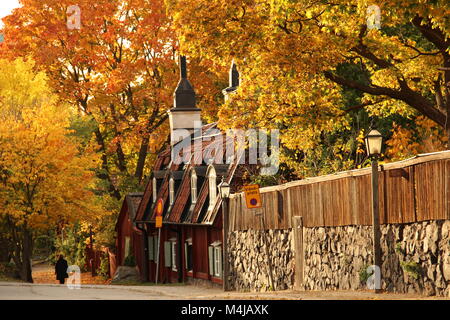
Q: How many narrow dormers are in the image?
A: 4